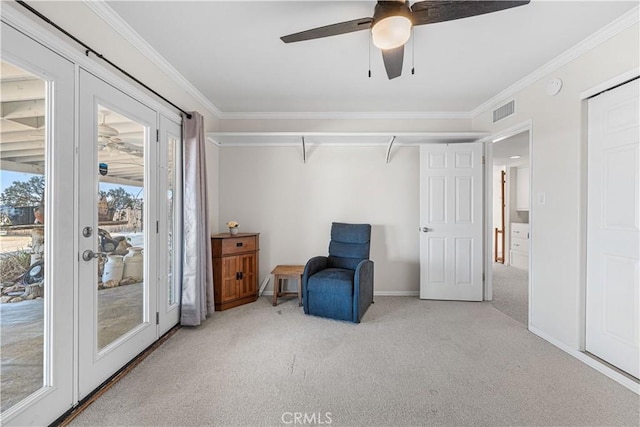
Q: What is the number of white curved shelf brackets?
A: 2